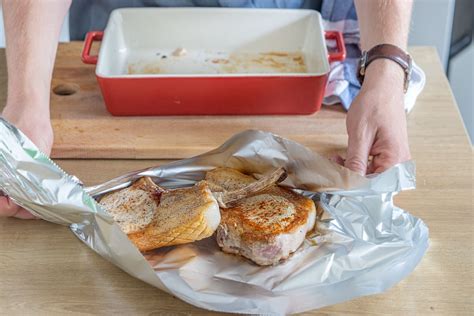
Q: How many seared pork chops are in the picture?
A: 3